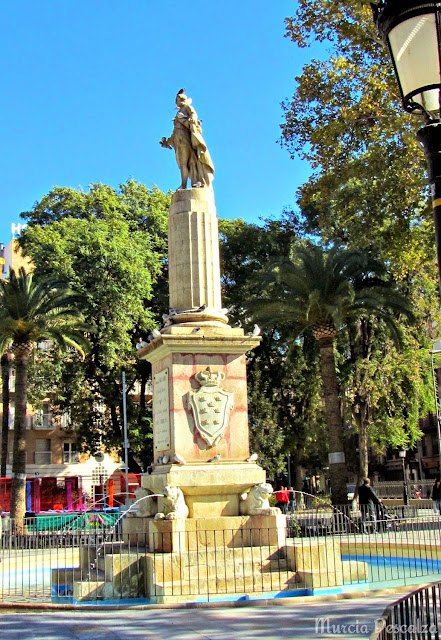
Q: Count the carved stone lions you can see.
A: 3